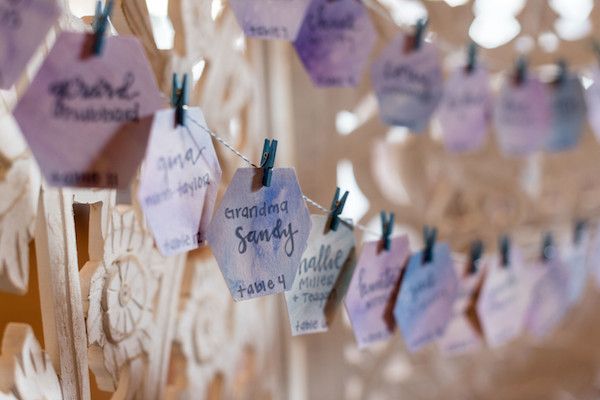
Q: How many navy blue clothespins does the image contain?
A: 15